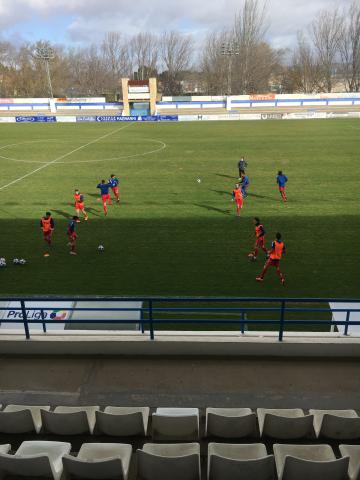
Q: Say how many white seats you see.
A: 14